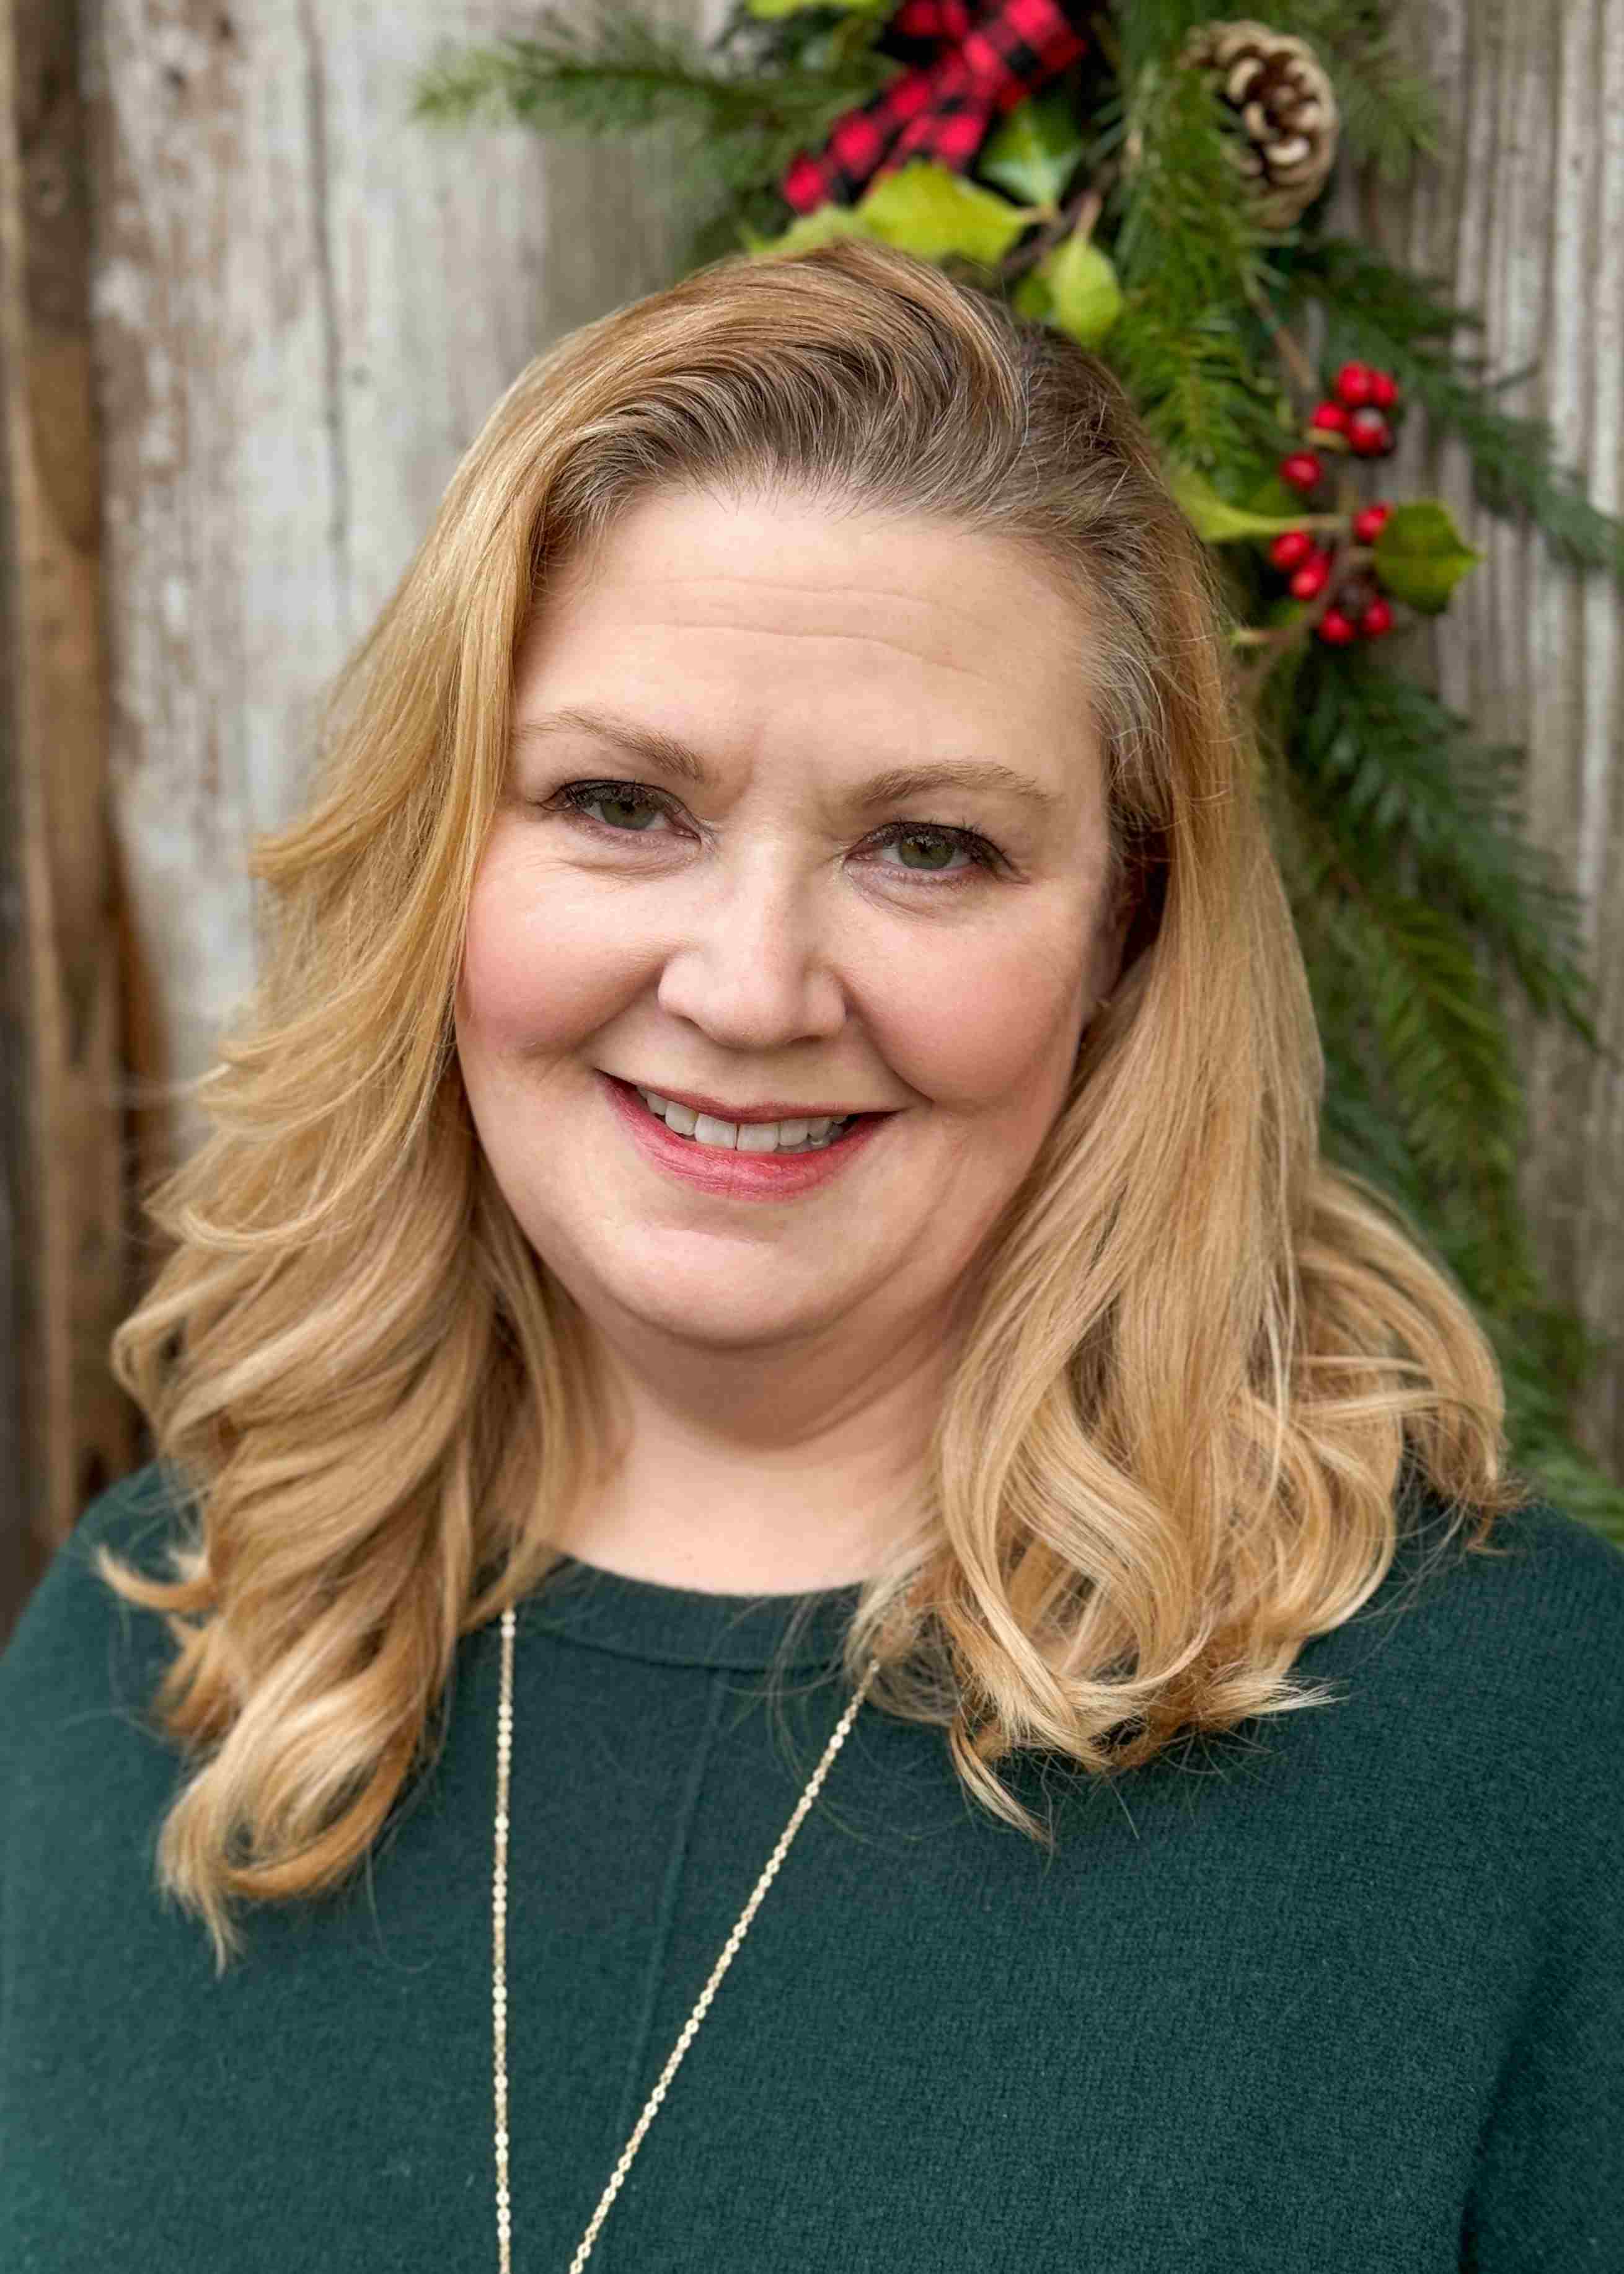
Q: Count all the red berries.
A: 10